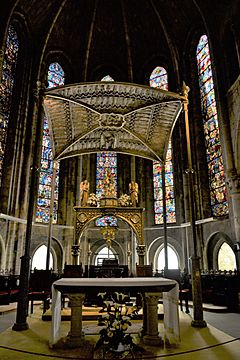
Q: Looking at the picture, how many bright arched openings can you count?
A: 4